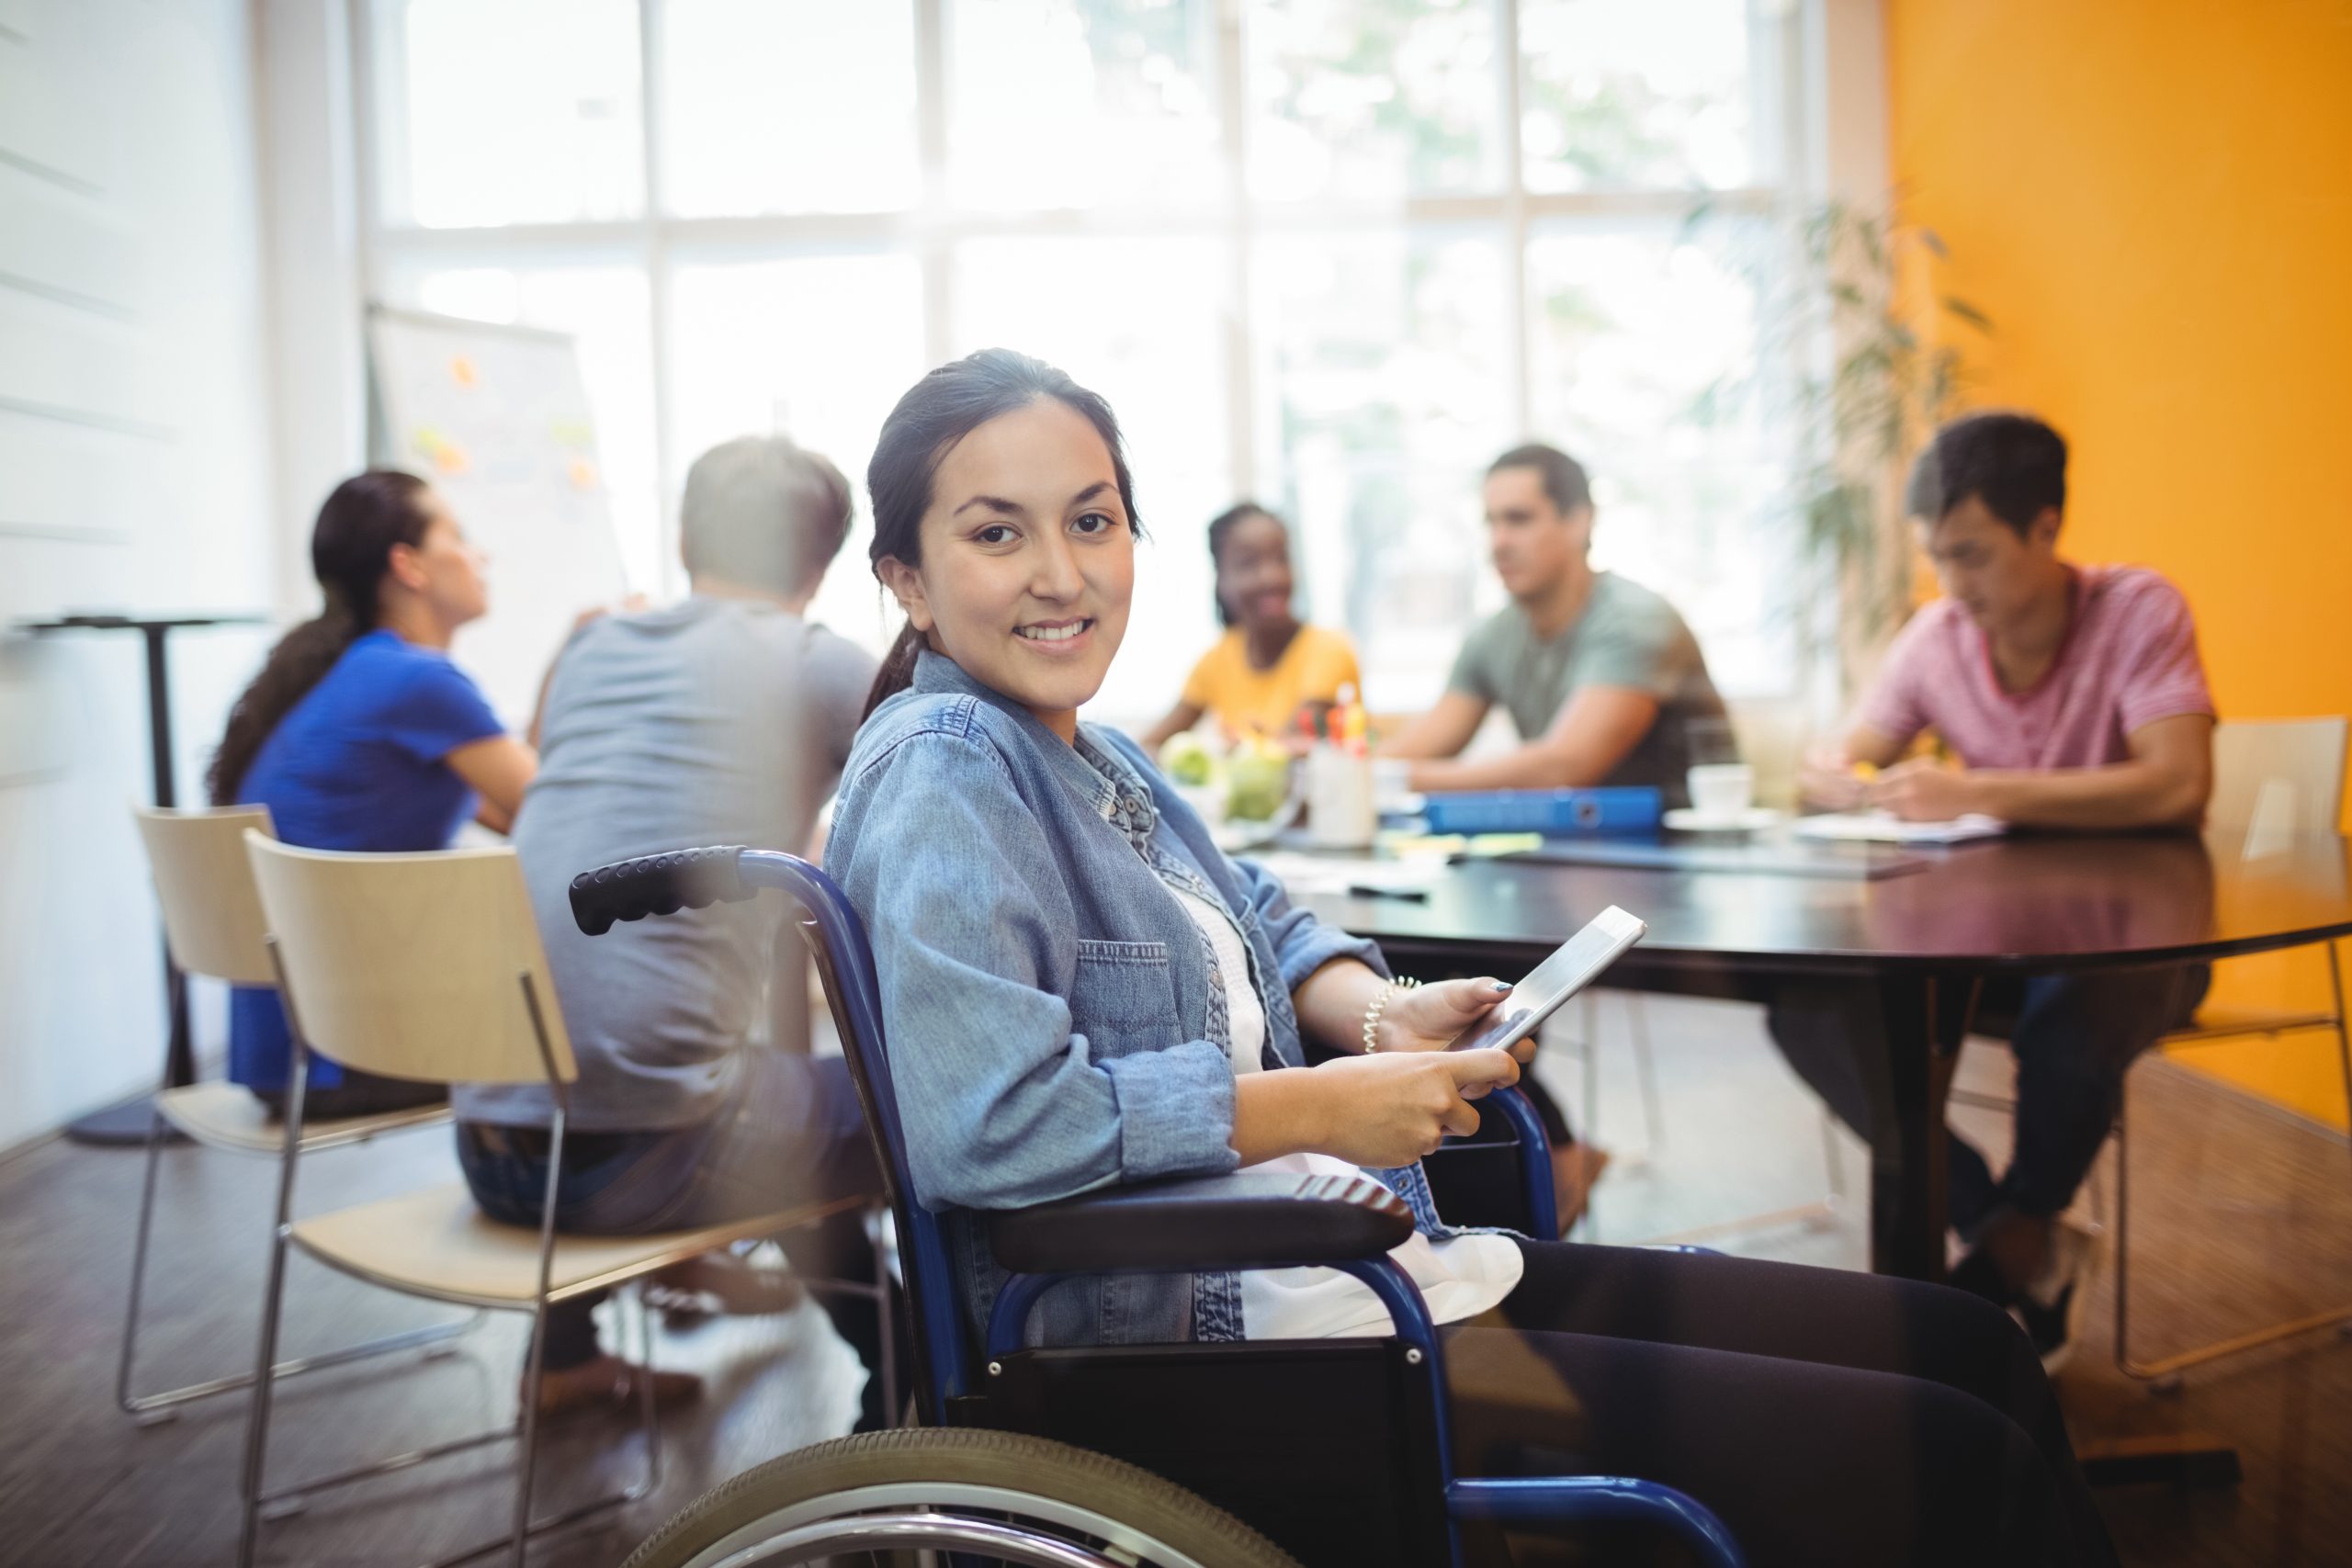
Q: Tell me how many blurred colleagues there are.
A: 5